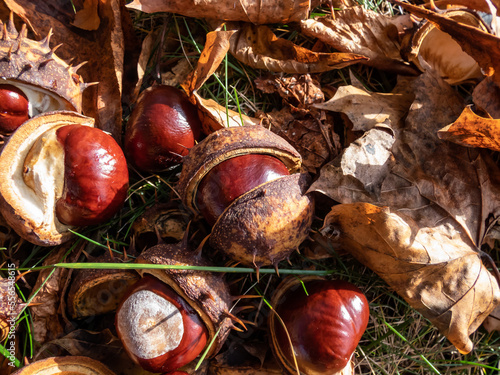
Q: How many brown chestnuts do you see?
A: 6